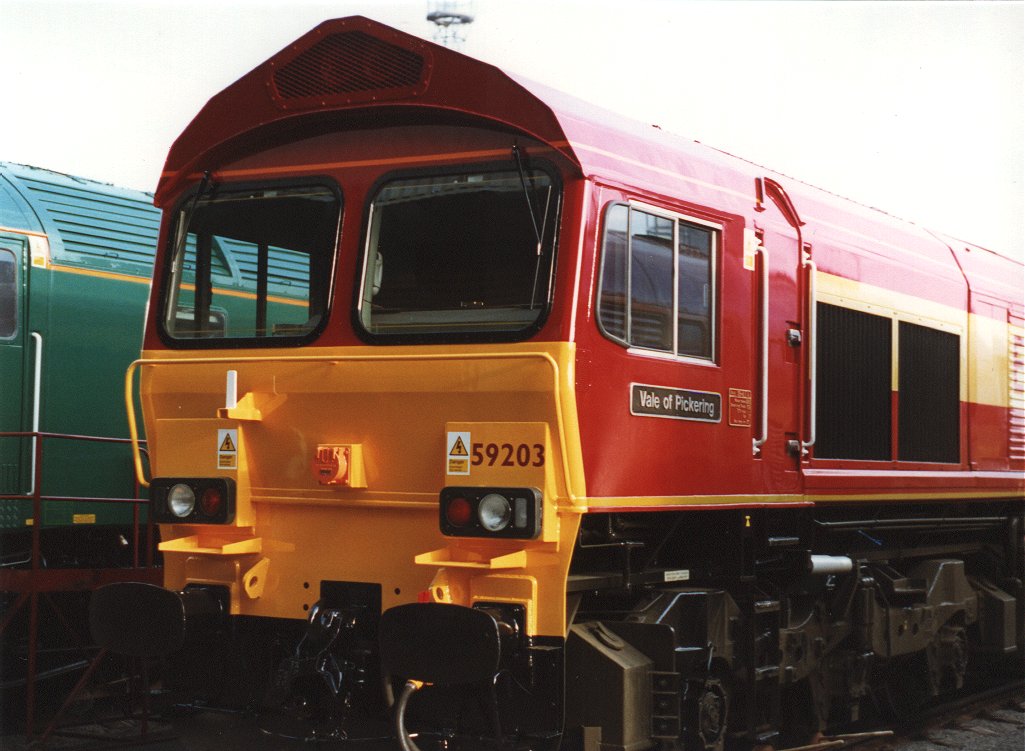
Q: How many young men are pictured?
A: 0